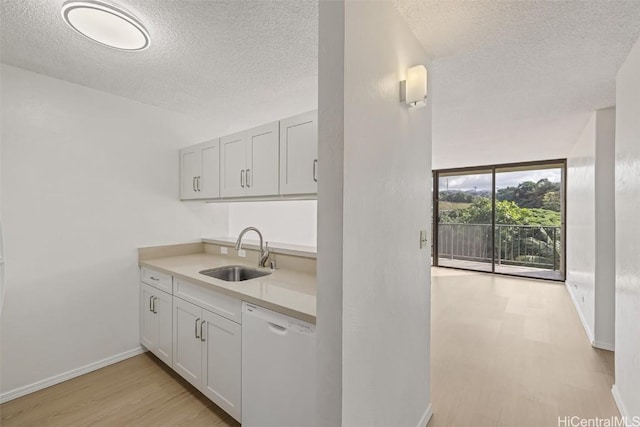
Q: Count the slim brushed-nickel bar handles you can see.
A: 10